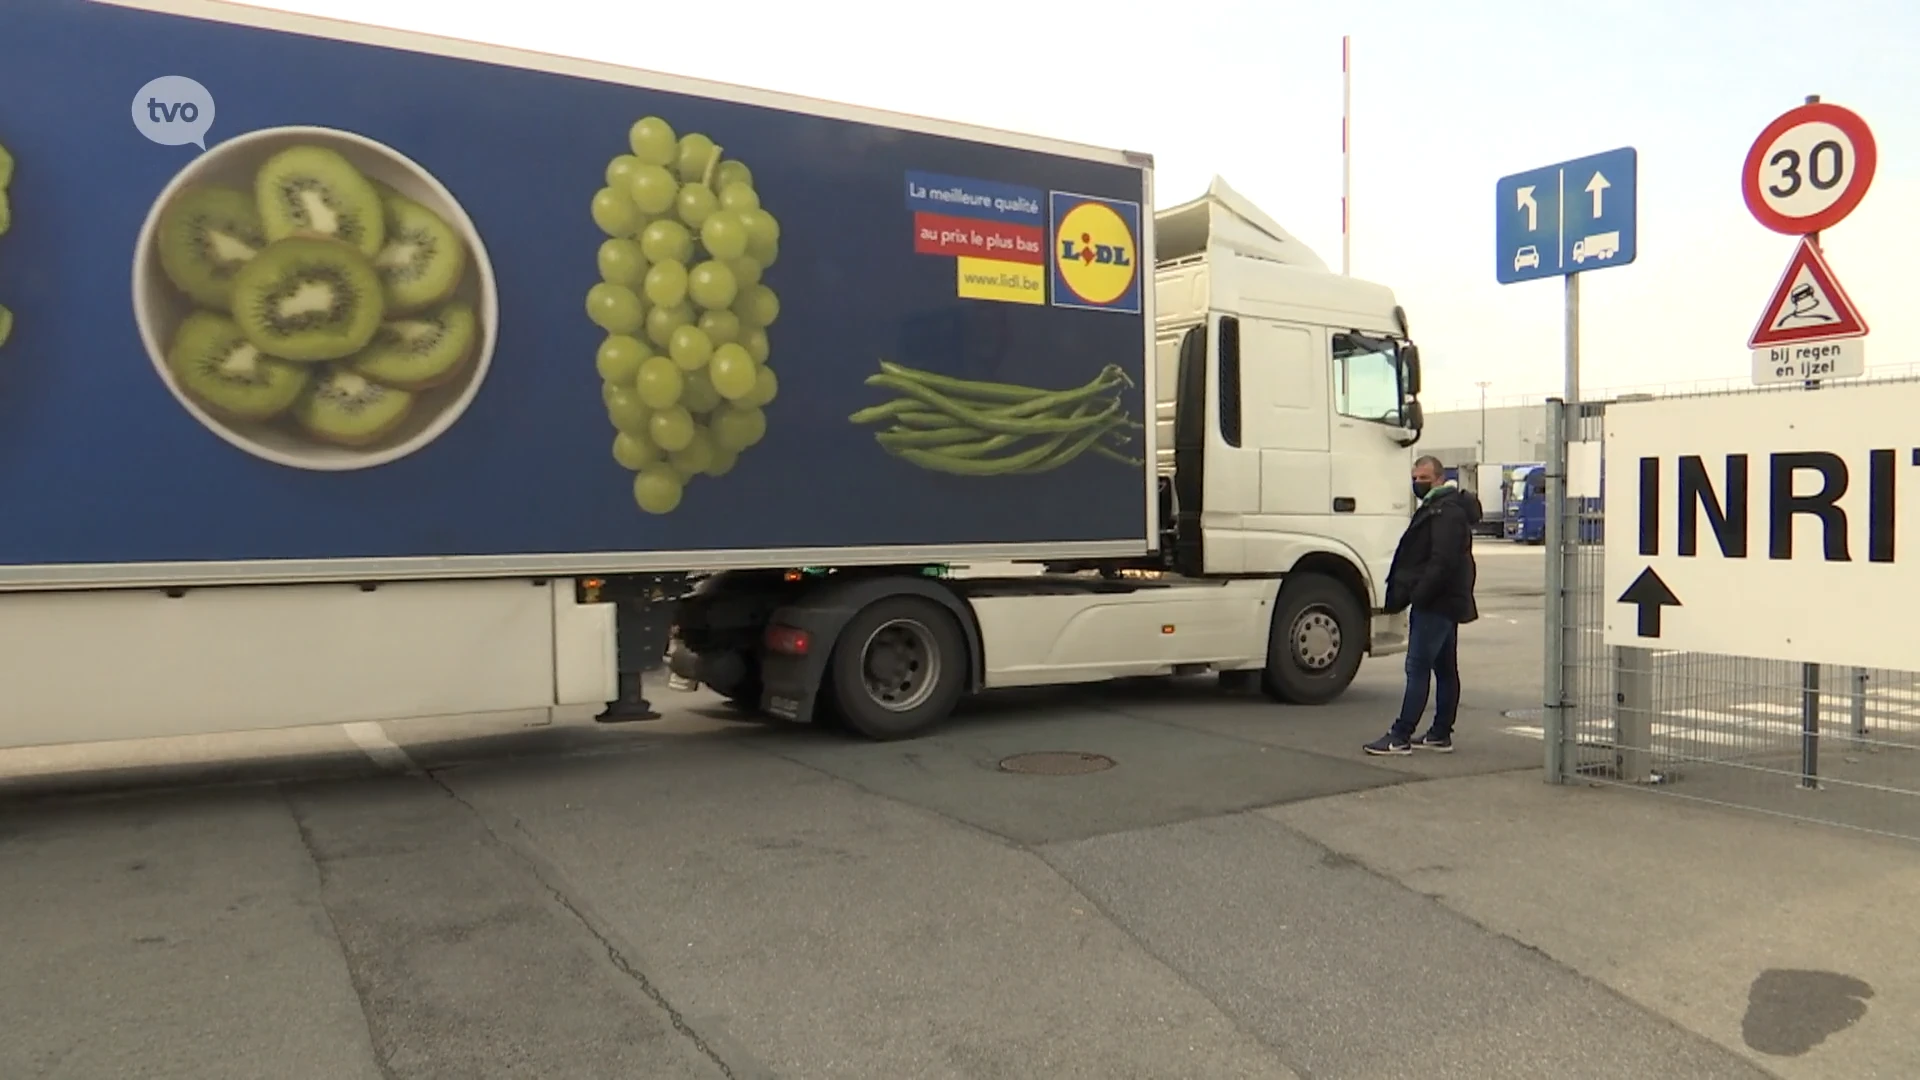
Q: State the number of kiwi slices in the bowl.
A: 7